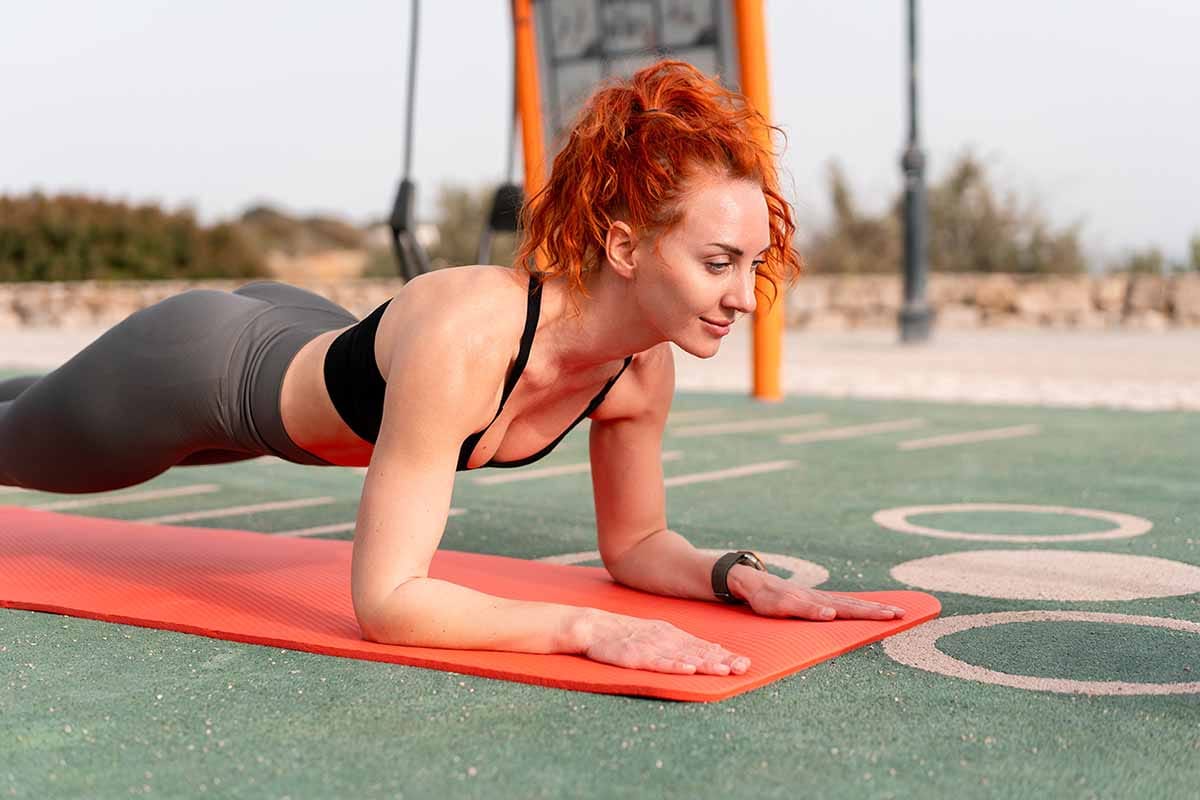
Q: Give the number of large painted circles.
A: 4